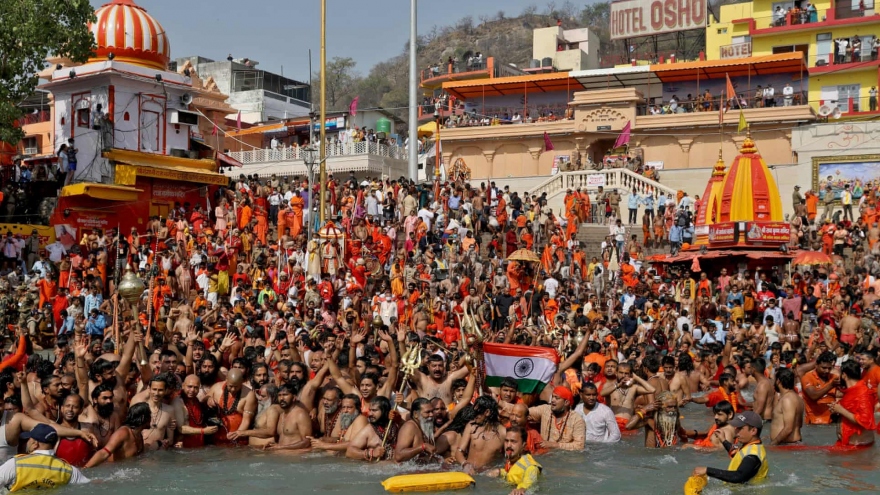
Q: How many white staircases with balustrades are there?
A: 1